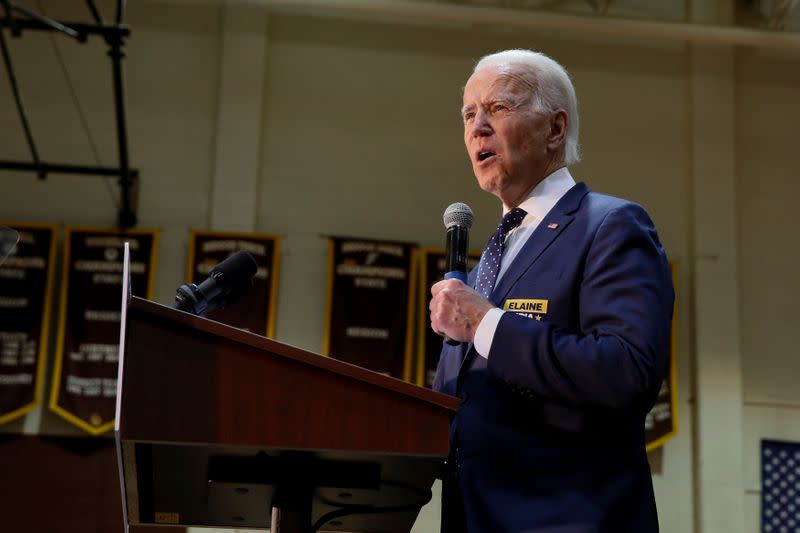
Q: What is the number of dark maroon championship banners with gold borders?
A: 6